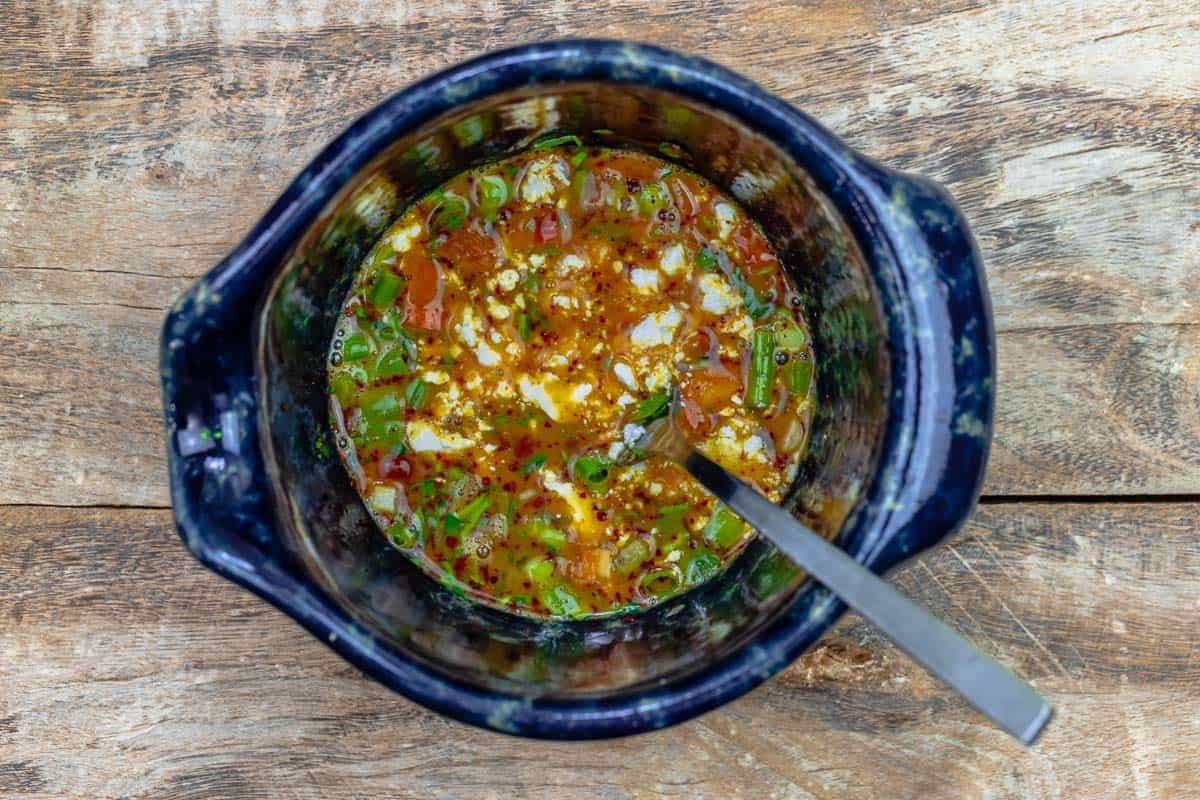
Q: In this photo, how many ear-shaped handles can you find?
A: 2